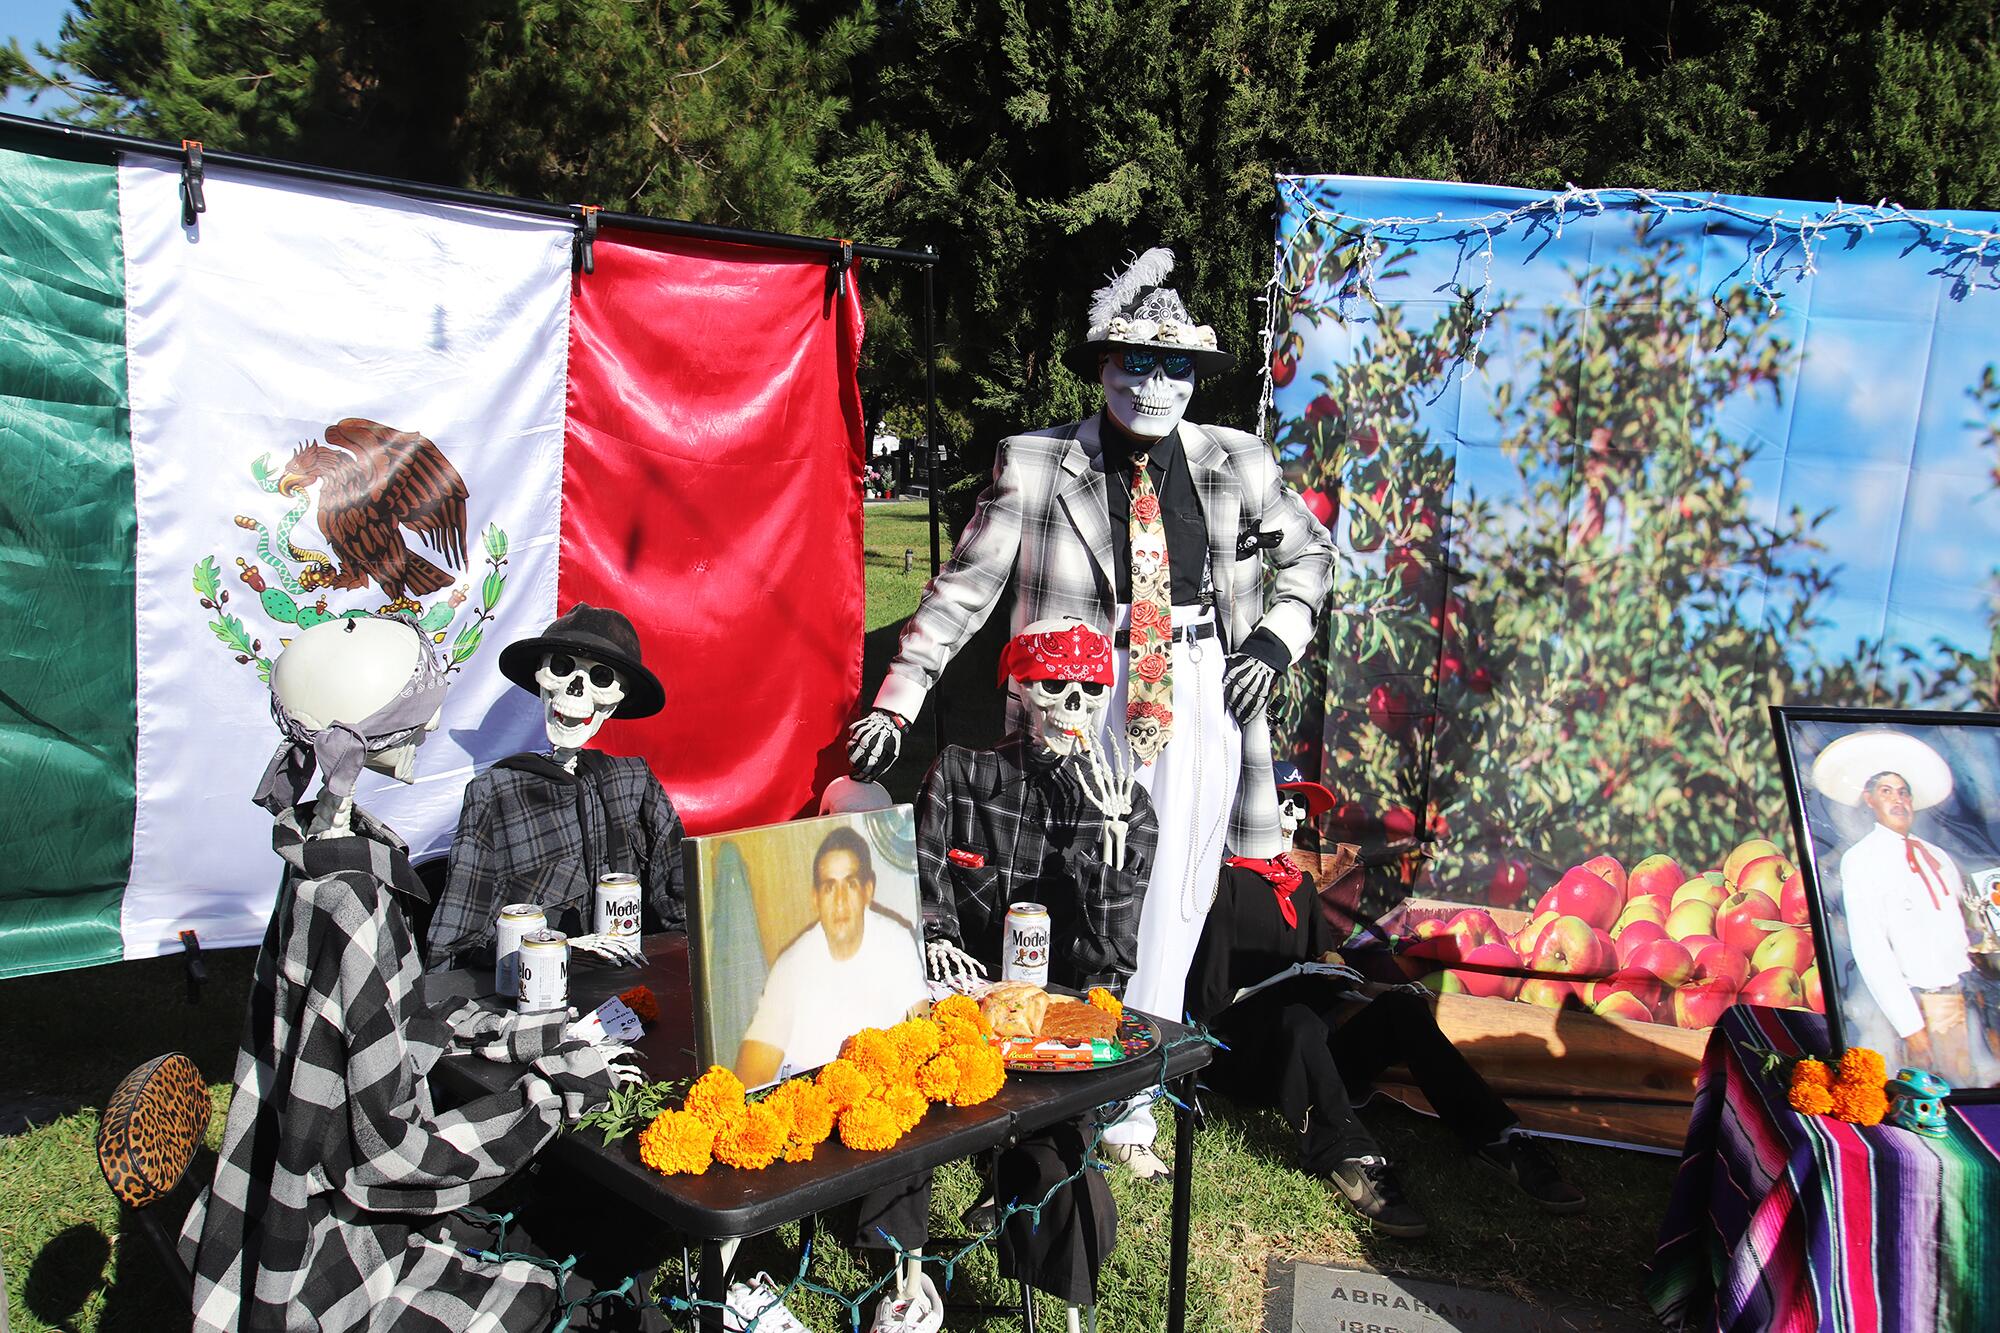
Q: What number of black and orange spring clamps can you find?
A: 4